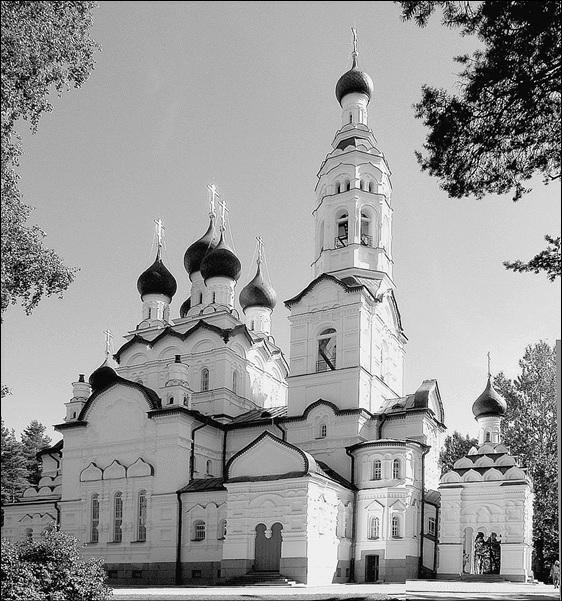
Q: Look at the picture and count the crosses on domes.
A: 7